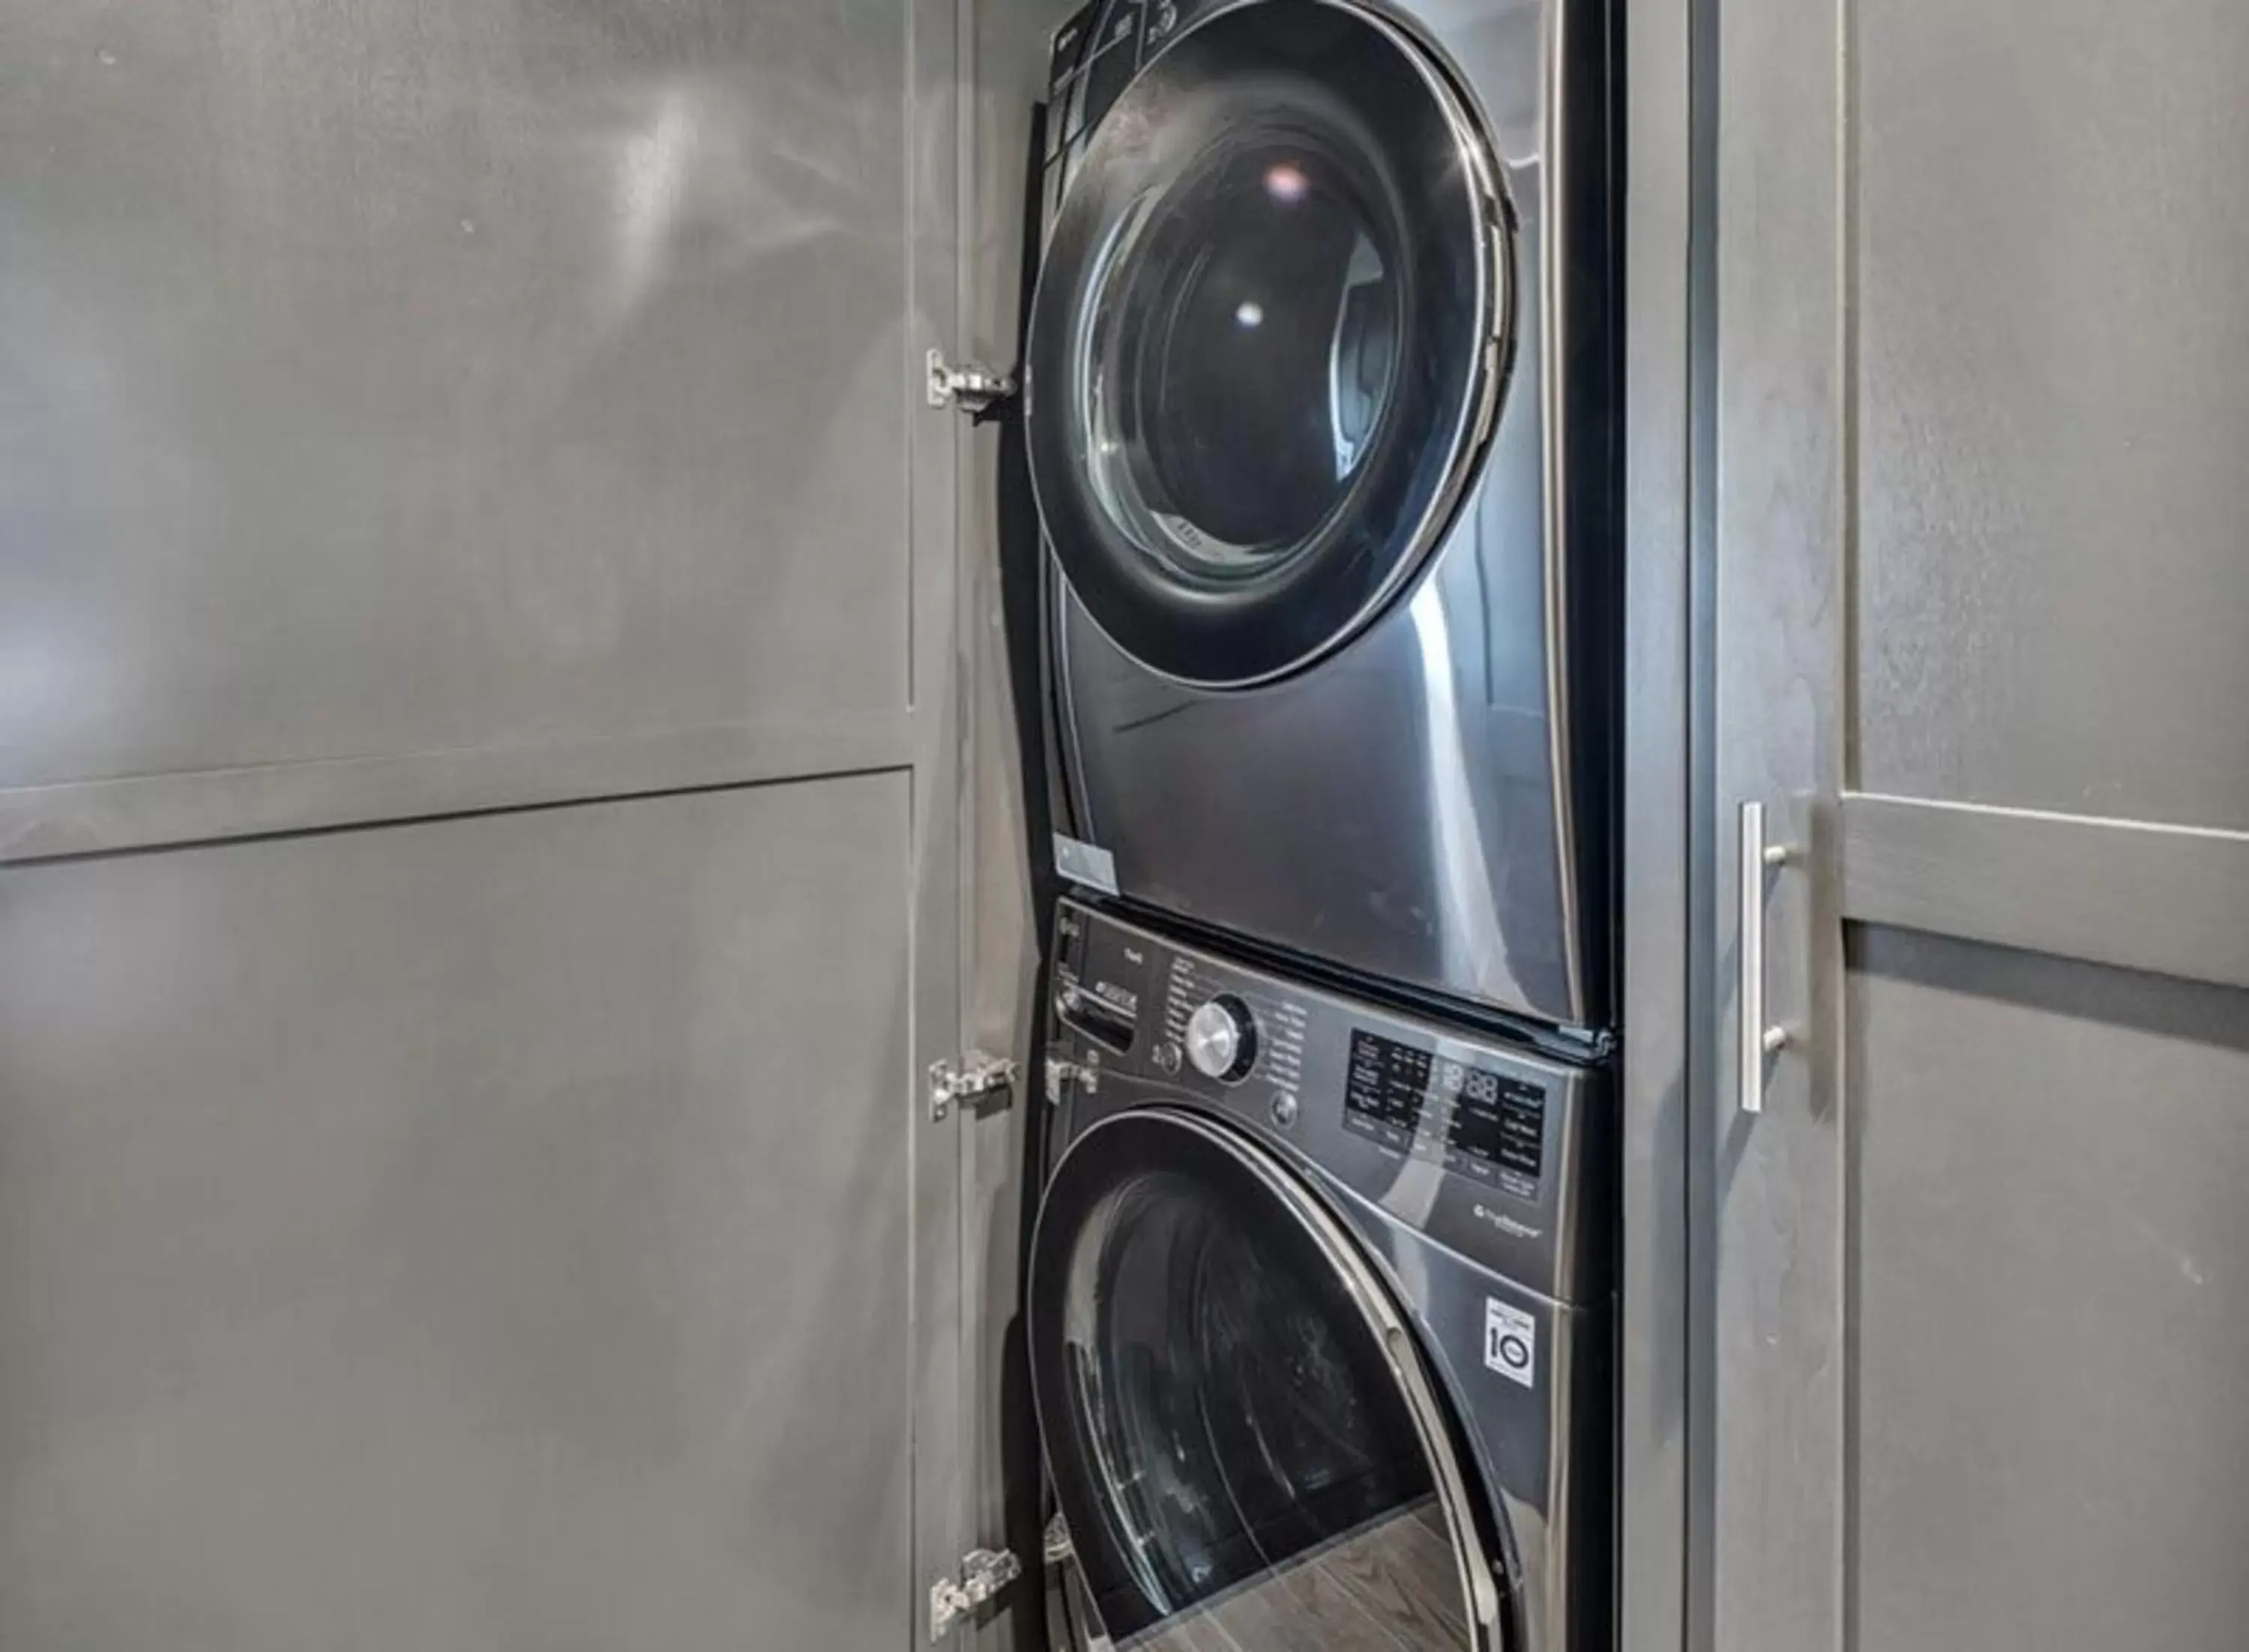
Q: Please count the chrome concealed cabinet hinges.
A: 3